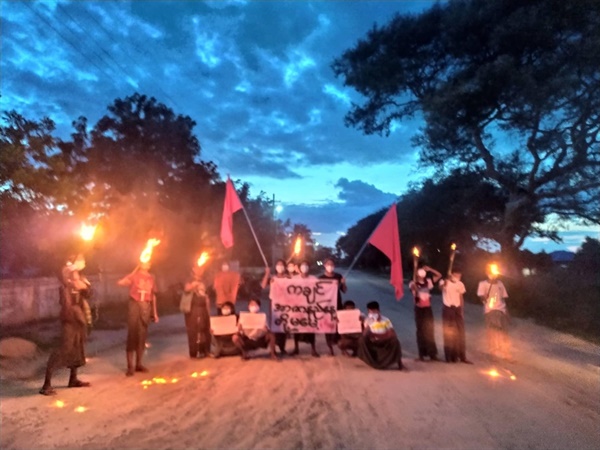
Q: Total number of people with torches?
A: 7